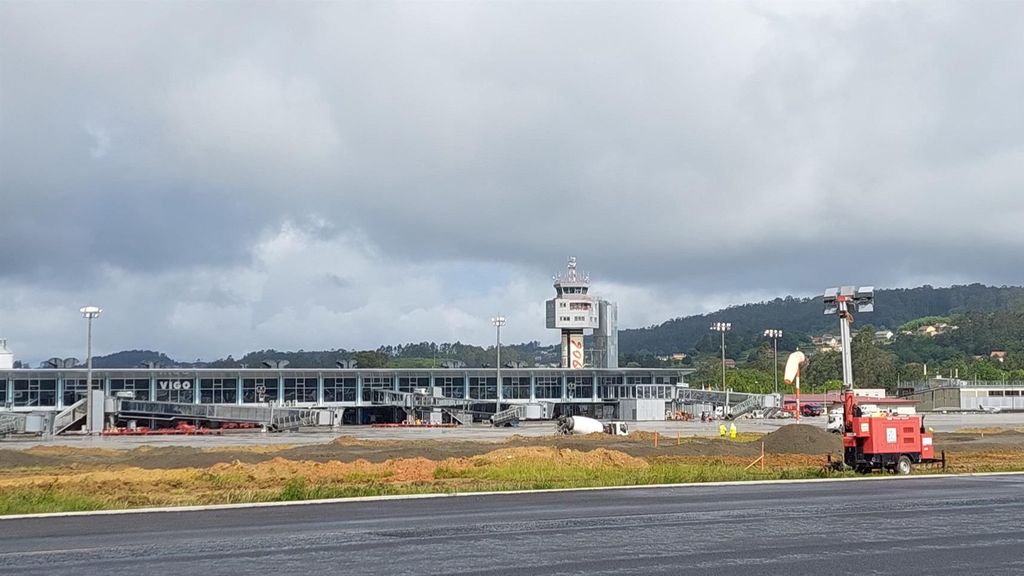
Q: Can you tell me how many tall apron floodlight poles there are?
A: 4